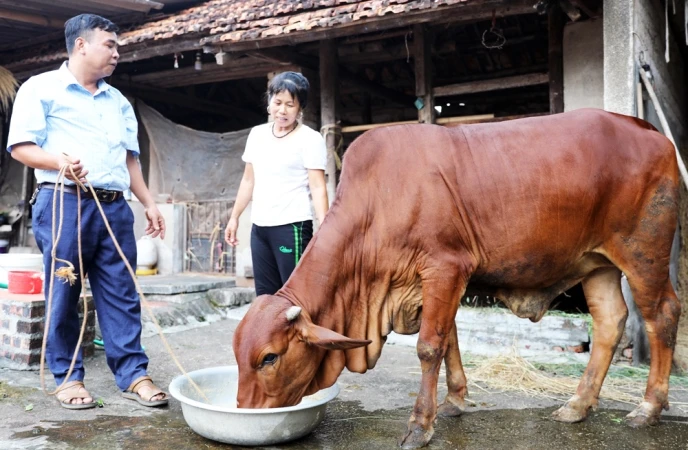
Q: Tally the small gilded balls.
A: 0